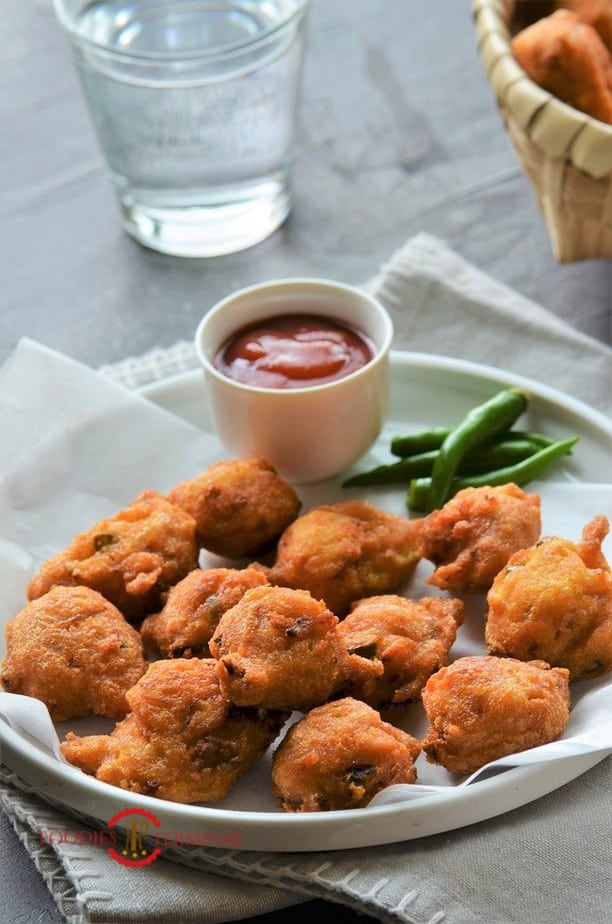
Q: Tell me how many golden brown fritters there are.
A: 12